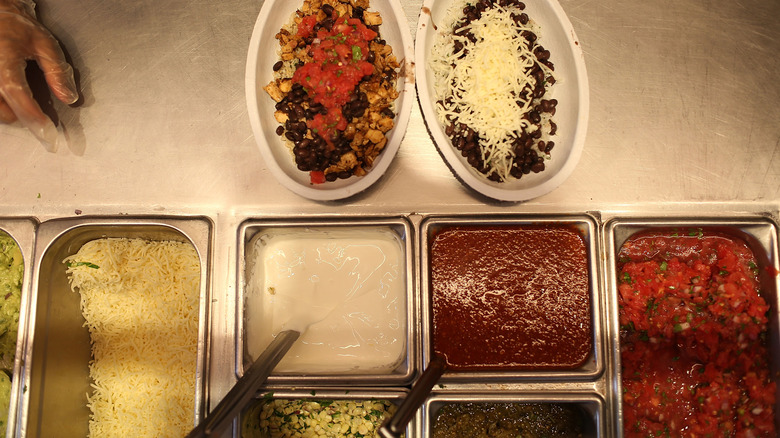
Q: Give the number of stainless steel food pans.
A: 7